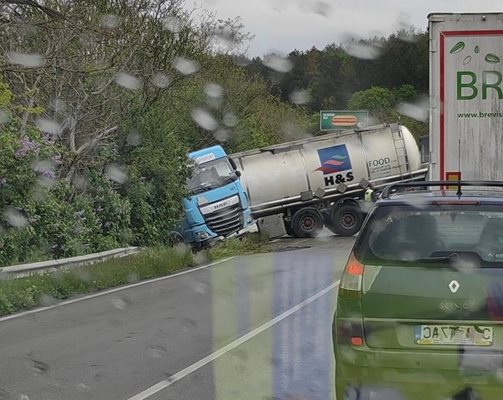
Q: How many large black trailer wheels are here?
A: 2